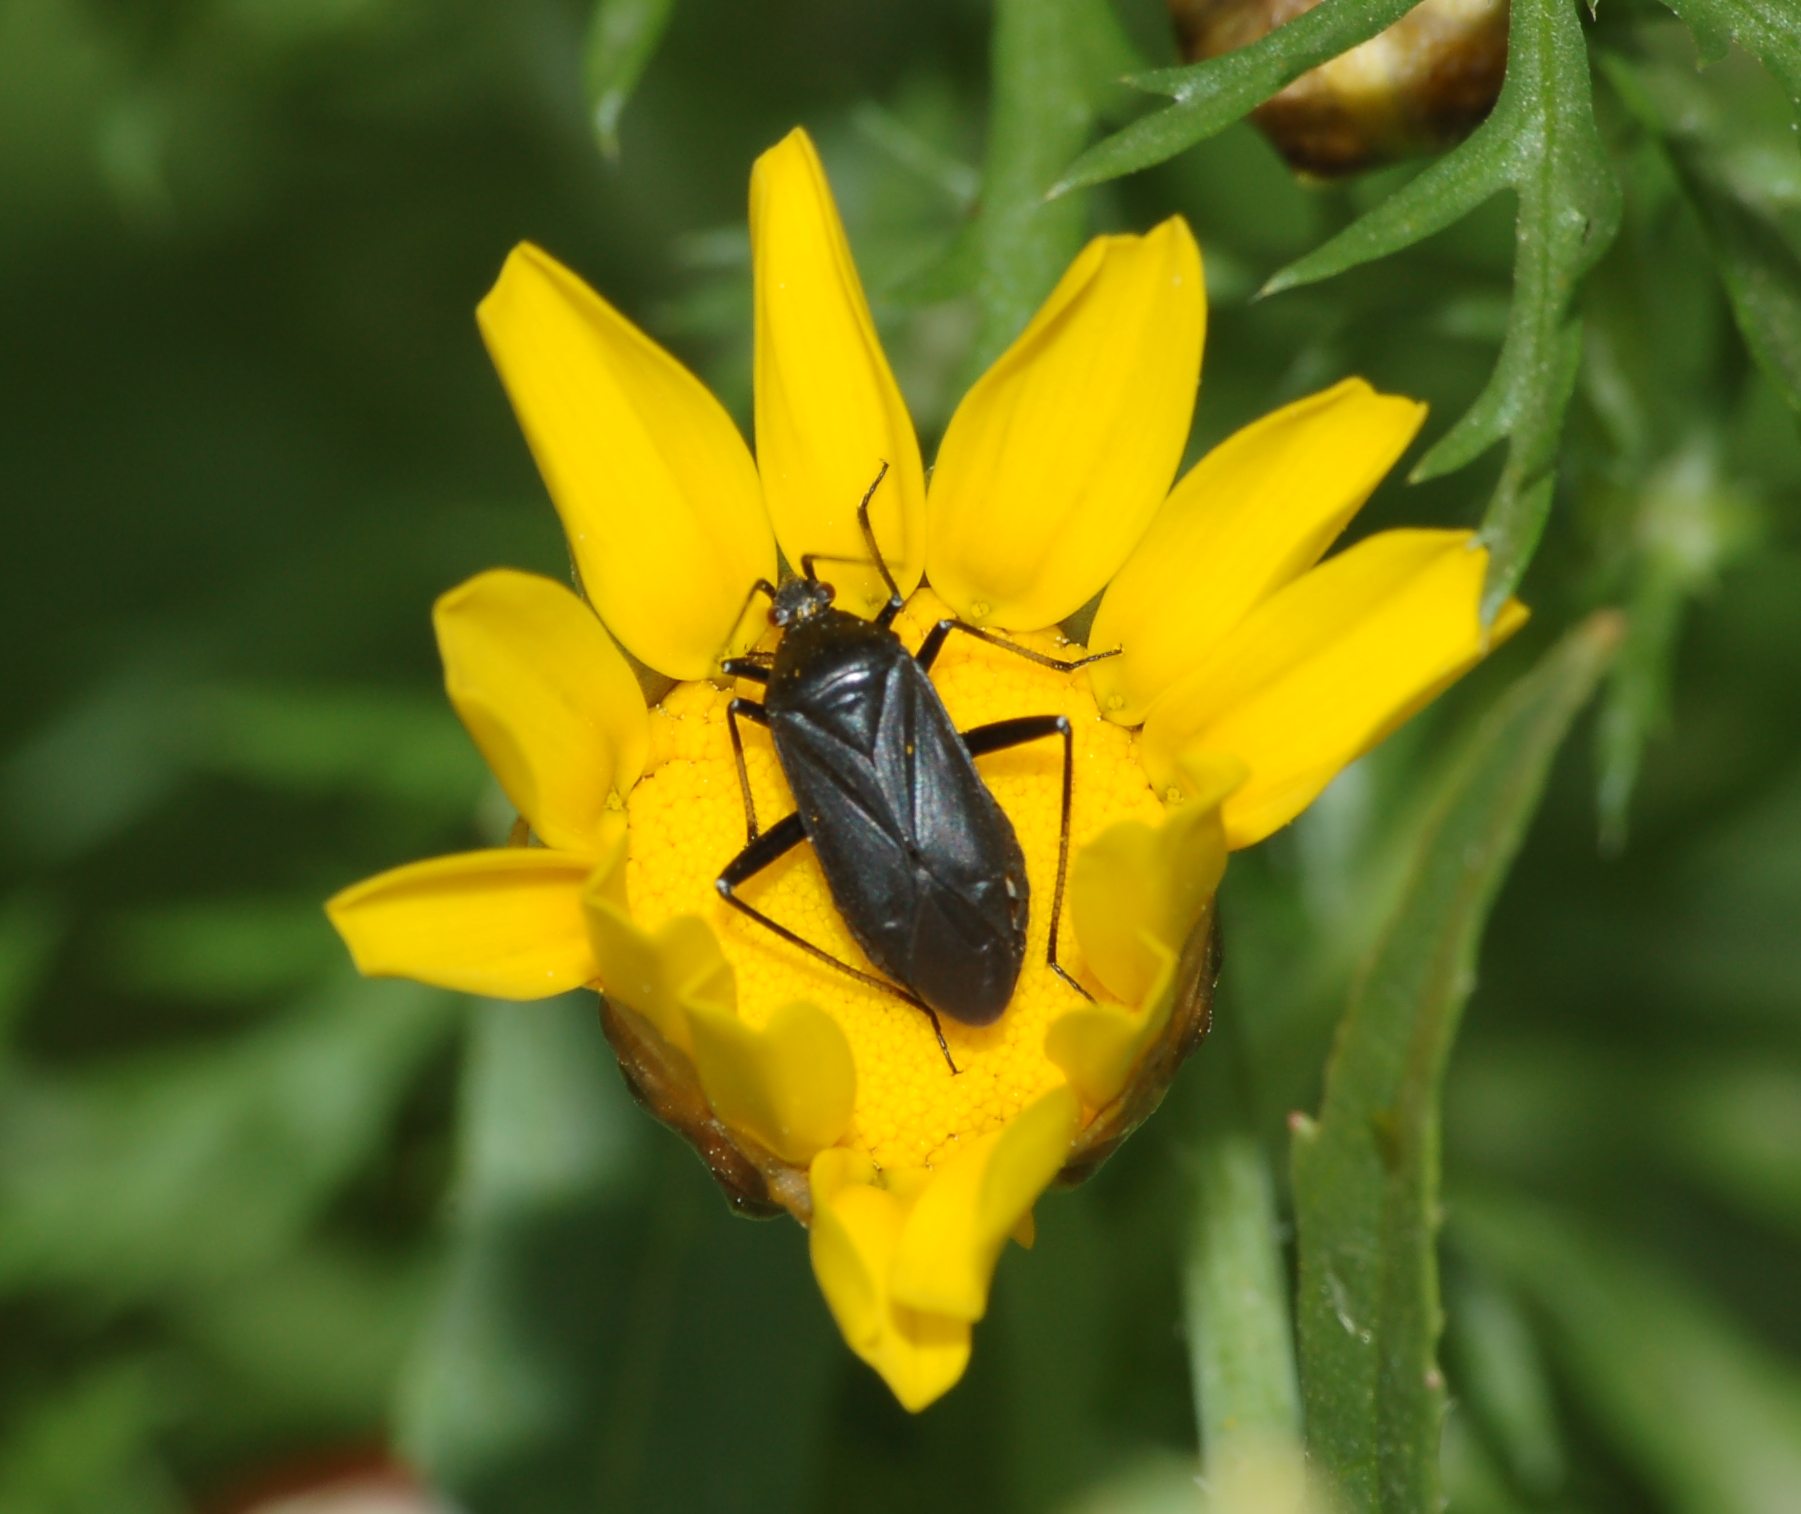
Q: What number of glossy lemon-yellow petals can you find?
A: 13